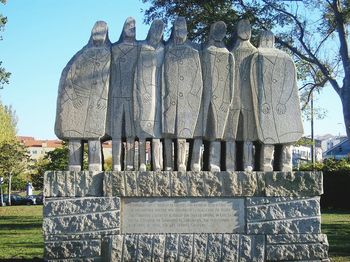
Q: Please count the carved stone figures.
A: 7